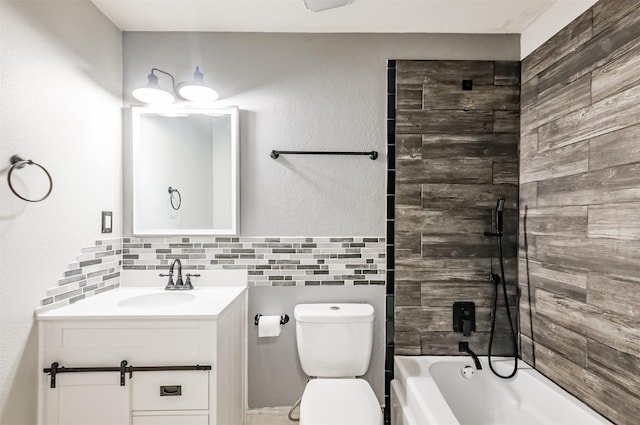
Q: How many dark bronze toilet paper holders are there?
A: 1